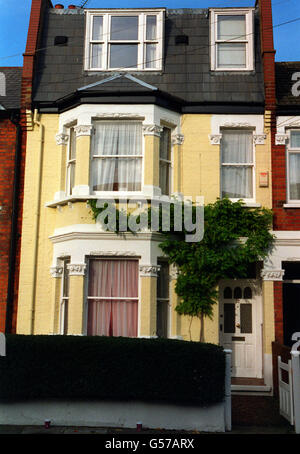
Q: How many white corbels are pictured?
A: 12